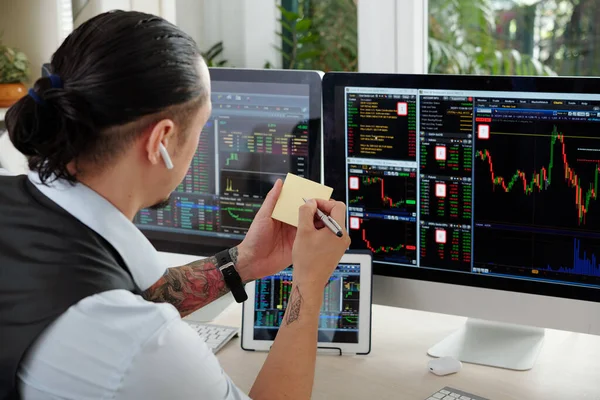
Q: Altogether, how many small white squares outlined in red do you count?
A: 7